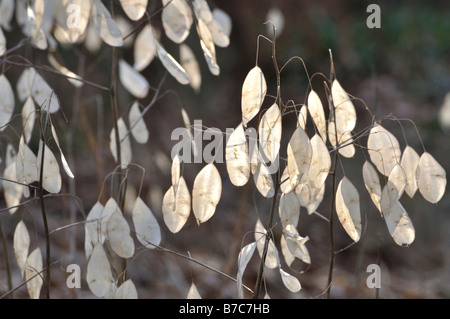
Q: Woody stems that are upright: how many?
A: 4